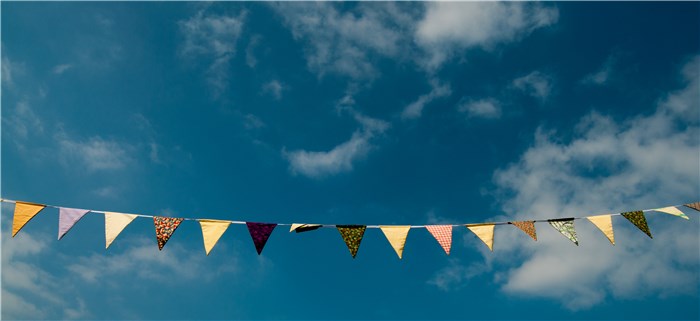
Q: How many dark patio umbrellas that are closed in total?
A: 0